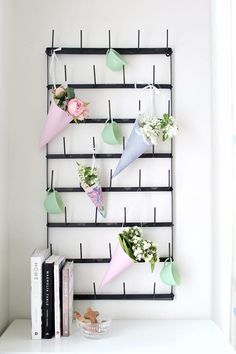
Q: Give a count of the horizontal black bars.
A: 8